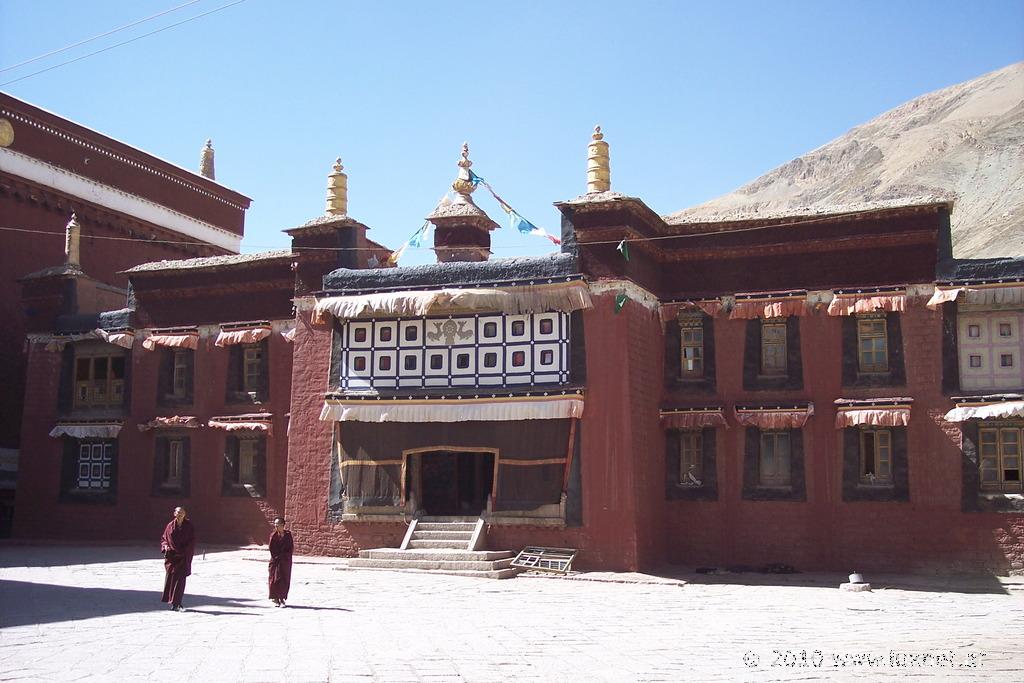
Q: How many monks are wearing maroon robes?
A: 2